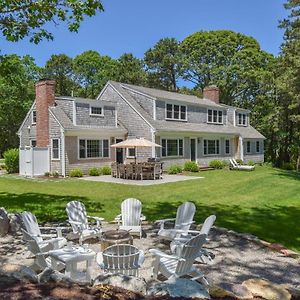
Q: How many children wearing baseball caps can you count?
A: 0